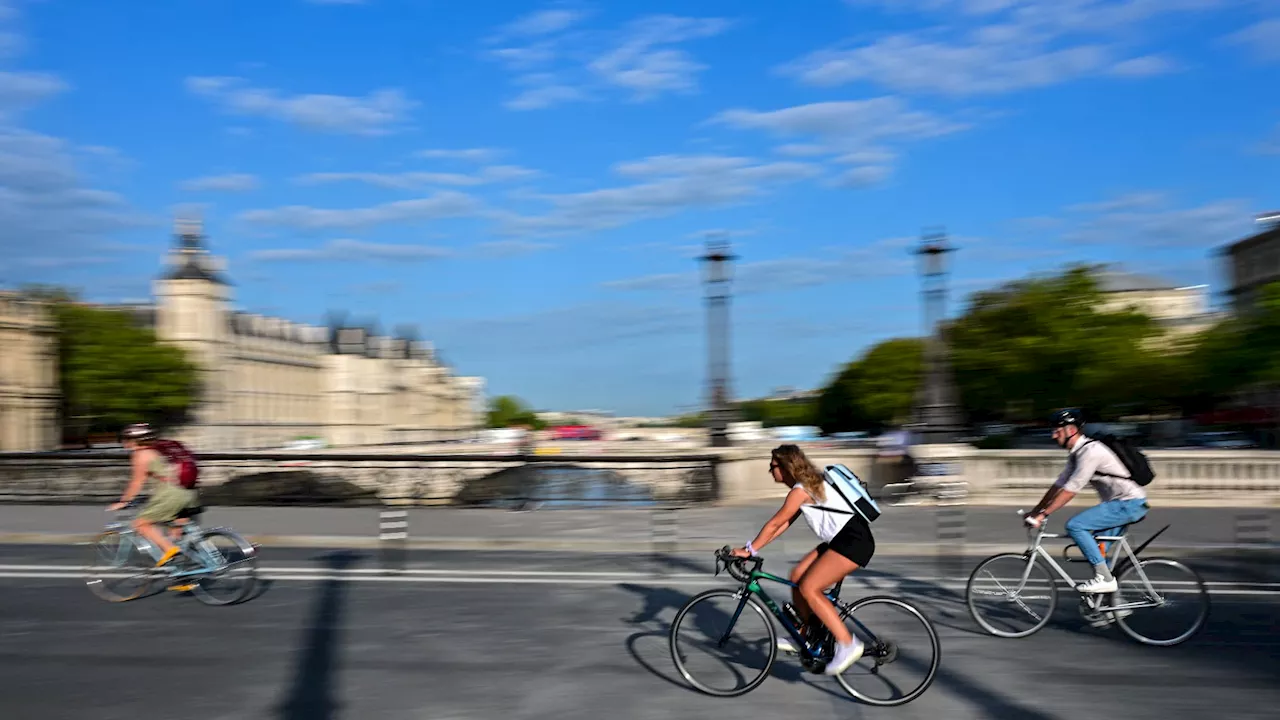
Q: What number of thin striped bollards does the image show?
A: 4